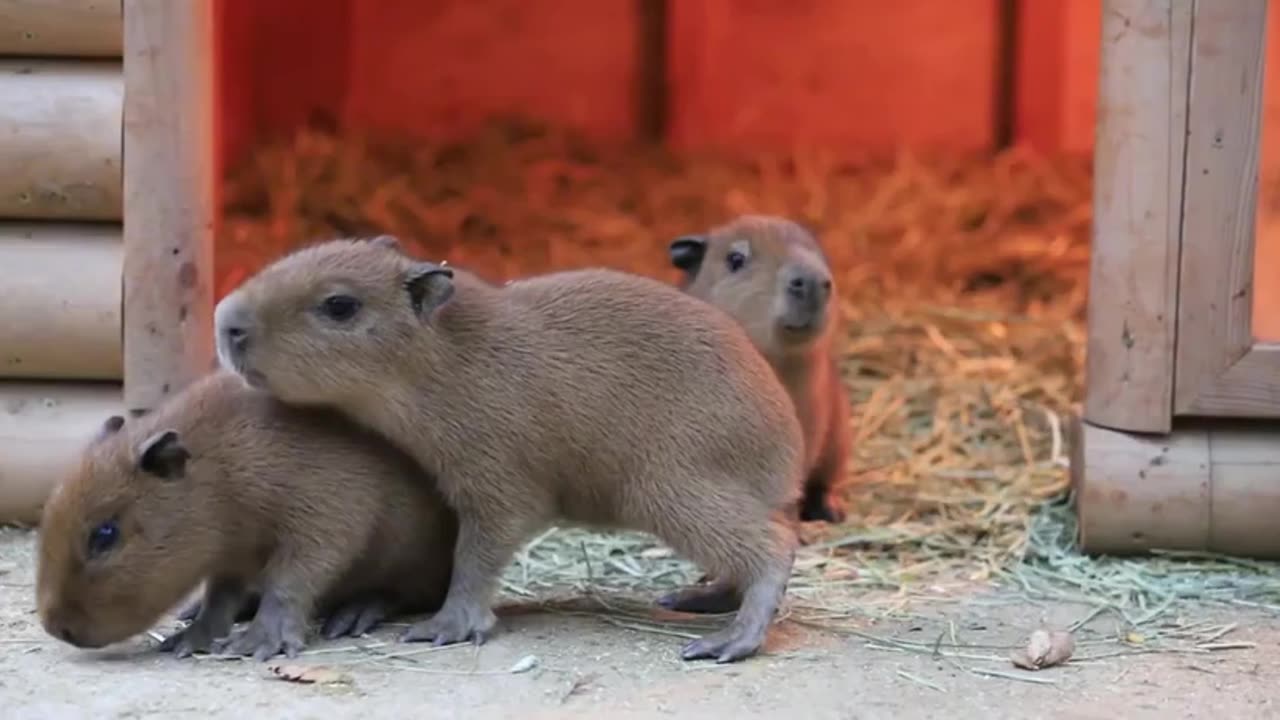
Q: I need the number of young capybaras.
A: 3